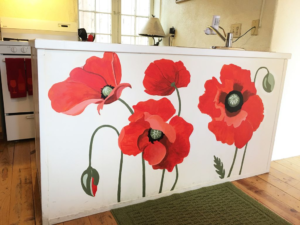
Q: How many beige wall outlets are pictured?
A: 2